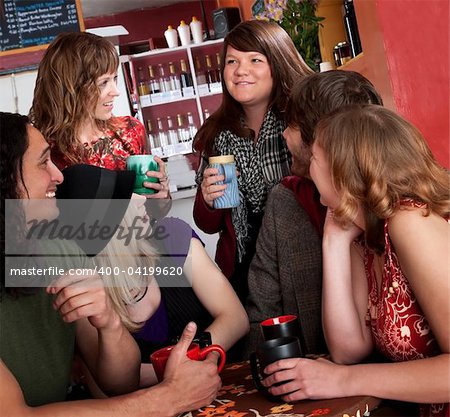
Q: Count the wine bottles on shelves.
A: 14